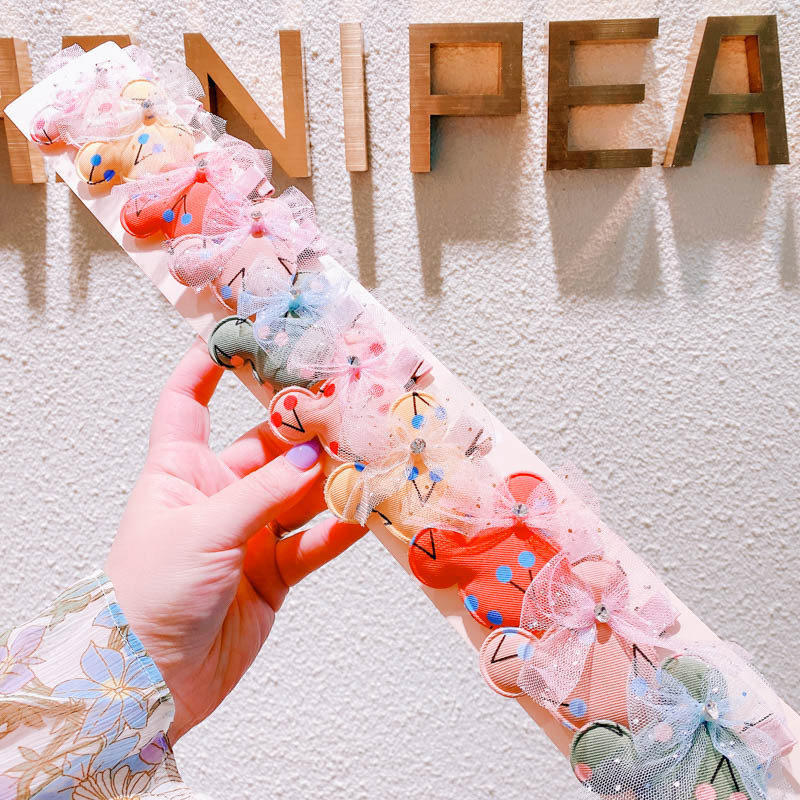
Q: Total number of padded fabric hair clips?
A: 10